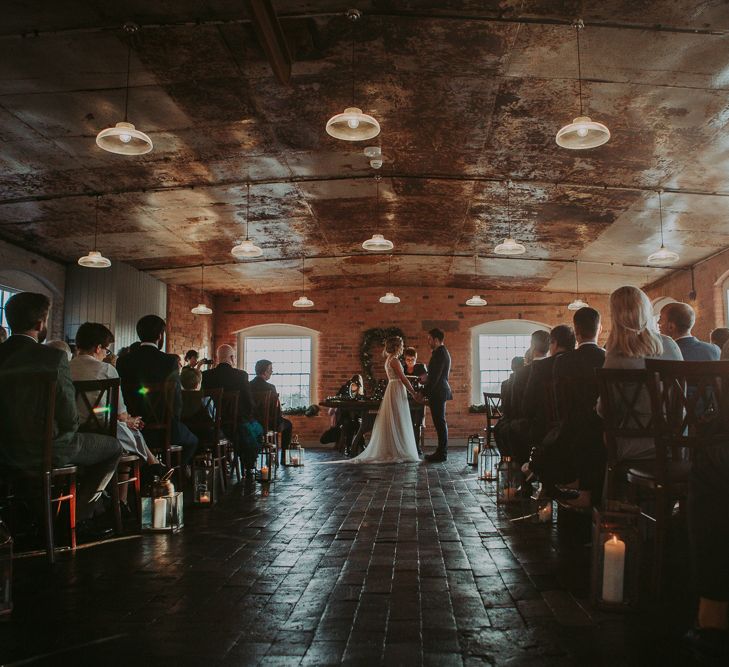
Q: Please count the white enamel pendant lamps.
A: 13